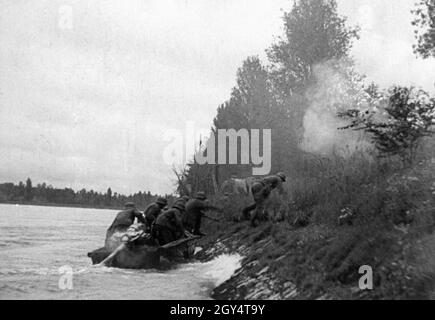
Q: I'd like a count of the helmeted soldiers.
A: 6